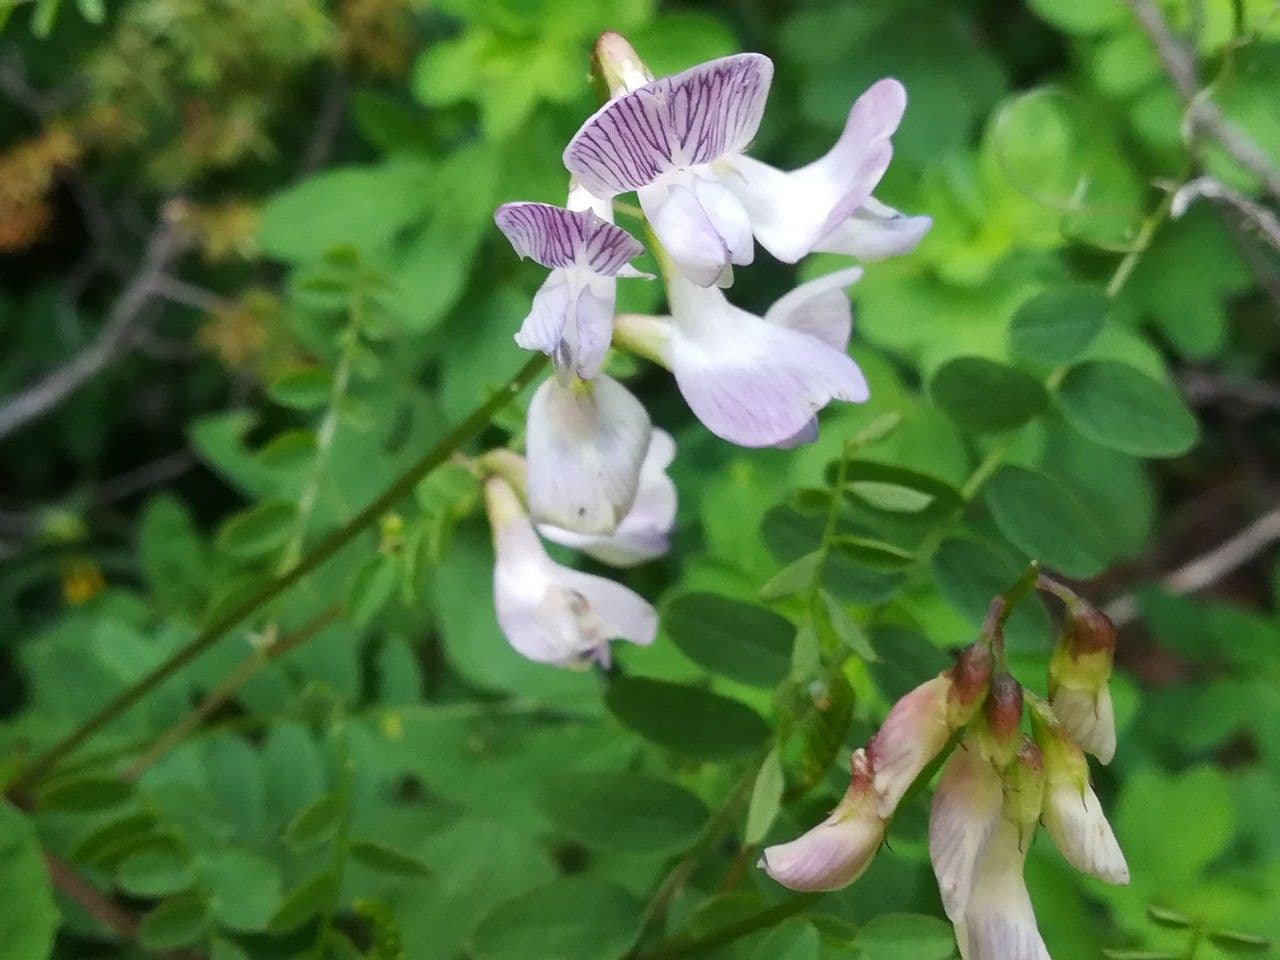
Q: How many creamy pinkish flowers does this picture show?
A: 6